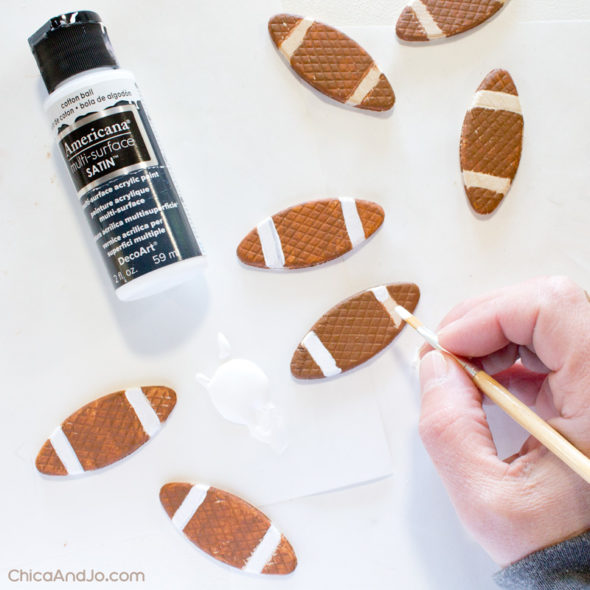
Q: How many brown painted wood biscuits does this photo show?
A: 7